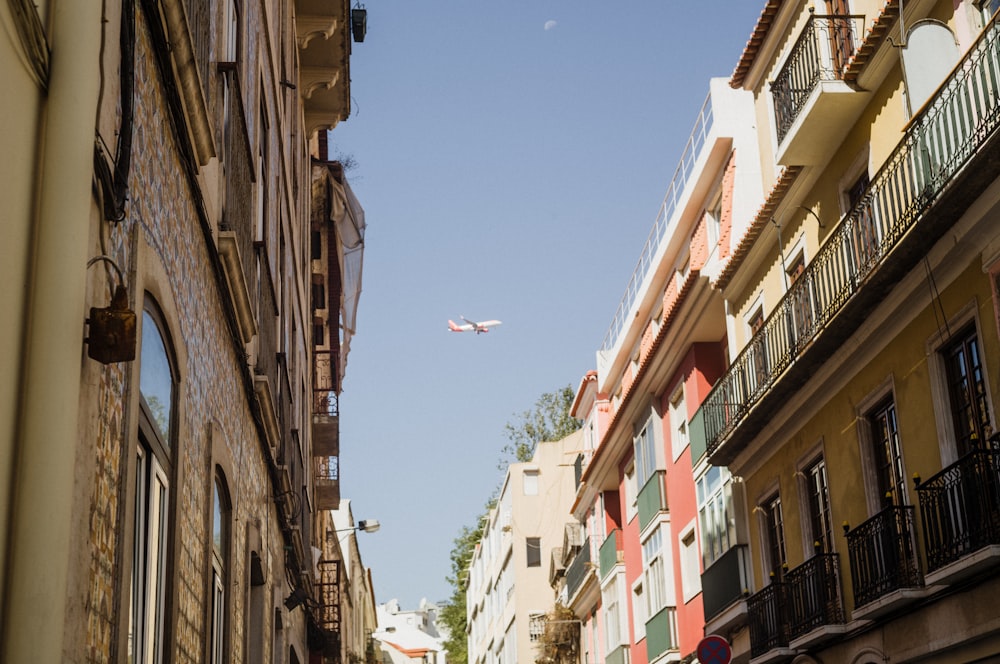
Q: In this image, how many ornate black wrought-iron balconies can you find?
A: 6